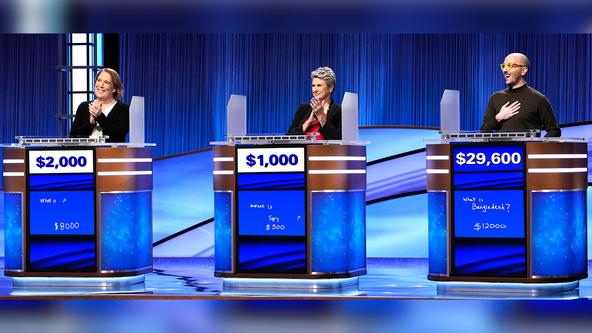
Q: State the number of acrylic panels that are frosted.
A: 4